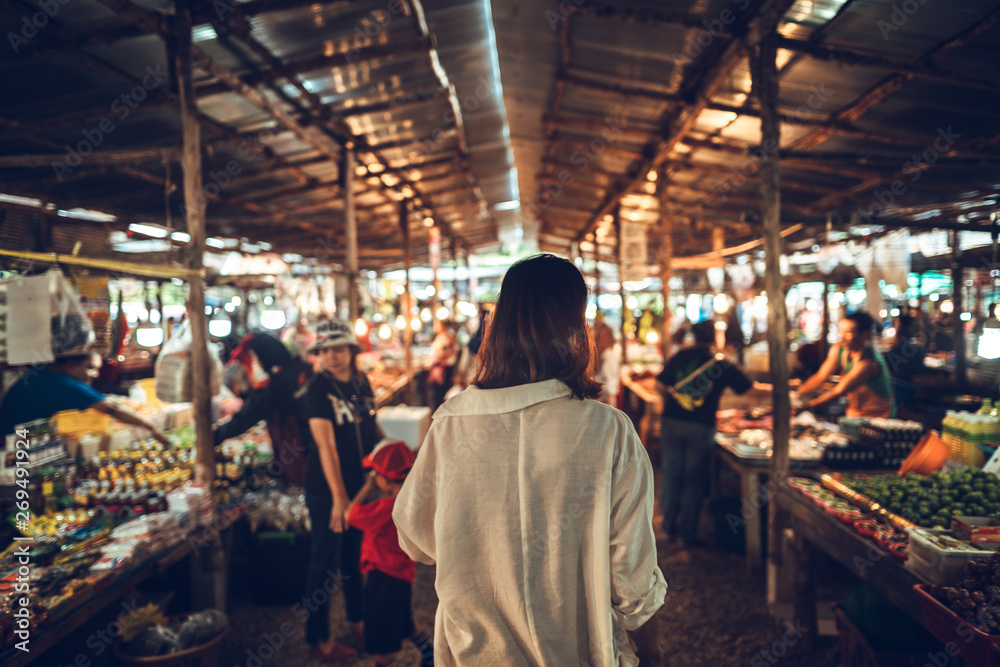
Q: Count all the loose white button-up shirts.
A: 1